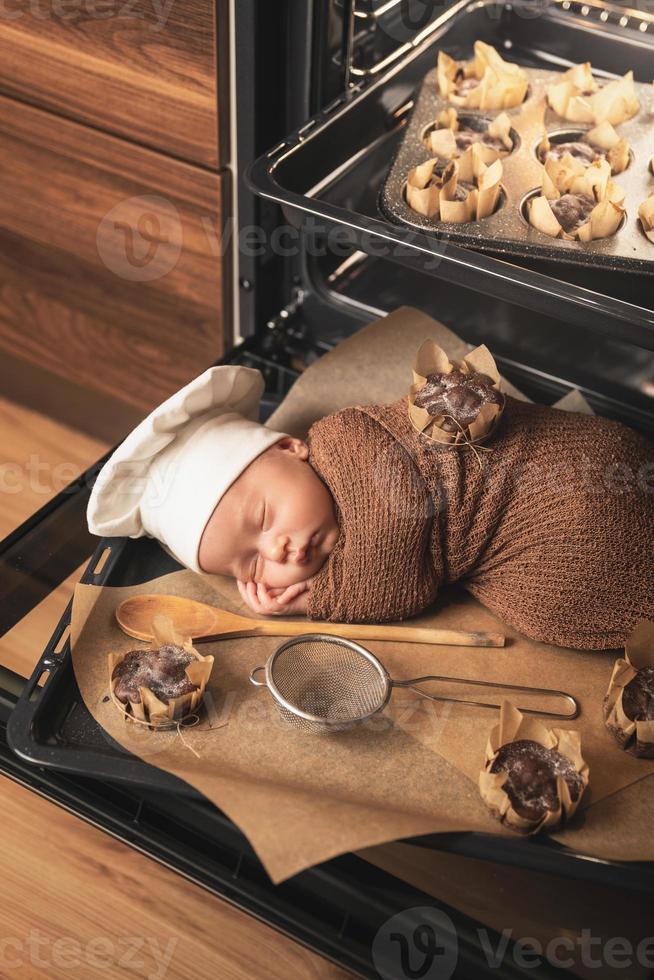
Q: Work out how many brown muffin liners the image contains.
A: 11